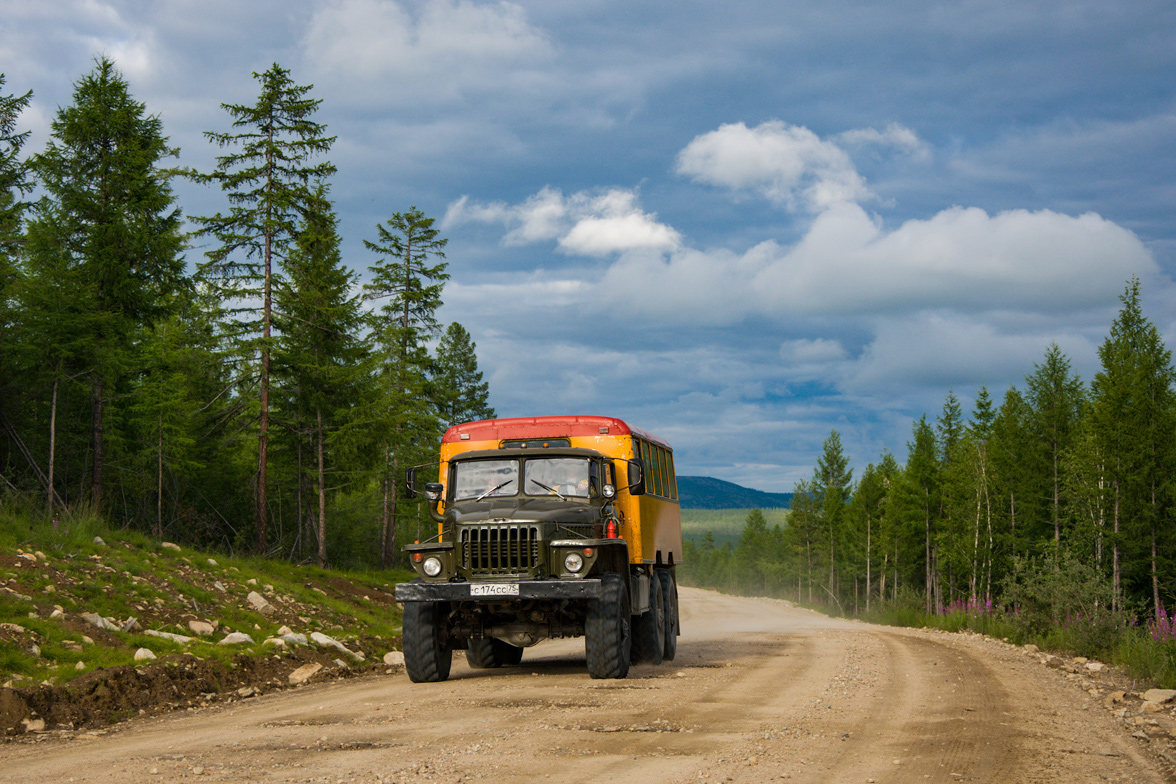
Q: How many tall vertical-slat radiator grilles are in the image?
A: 1